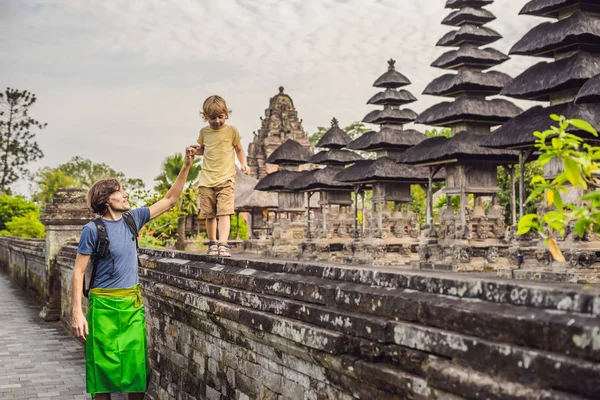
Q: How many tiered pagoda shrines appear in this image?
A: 5